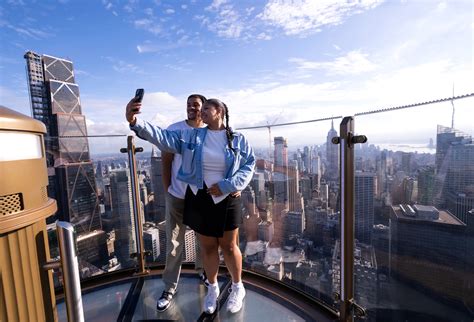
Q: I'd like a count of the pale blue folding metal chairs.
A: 0